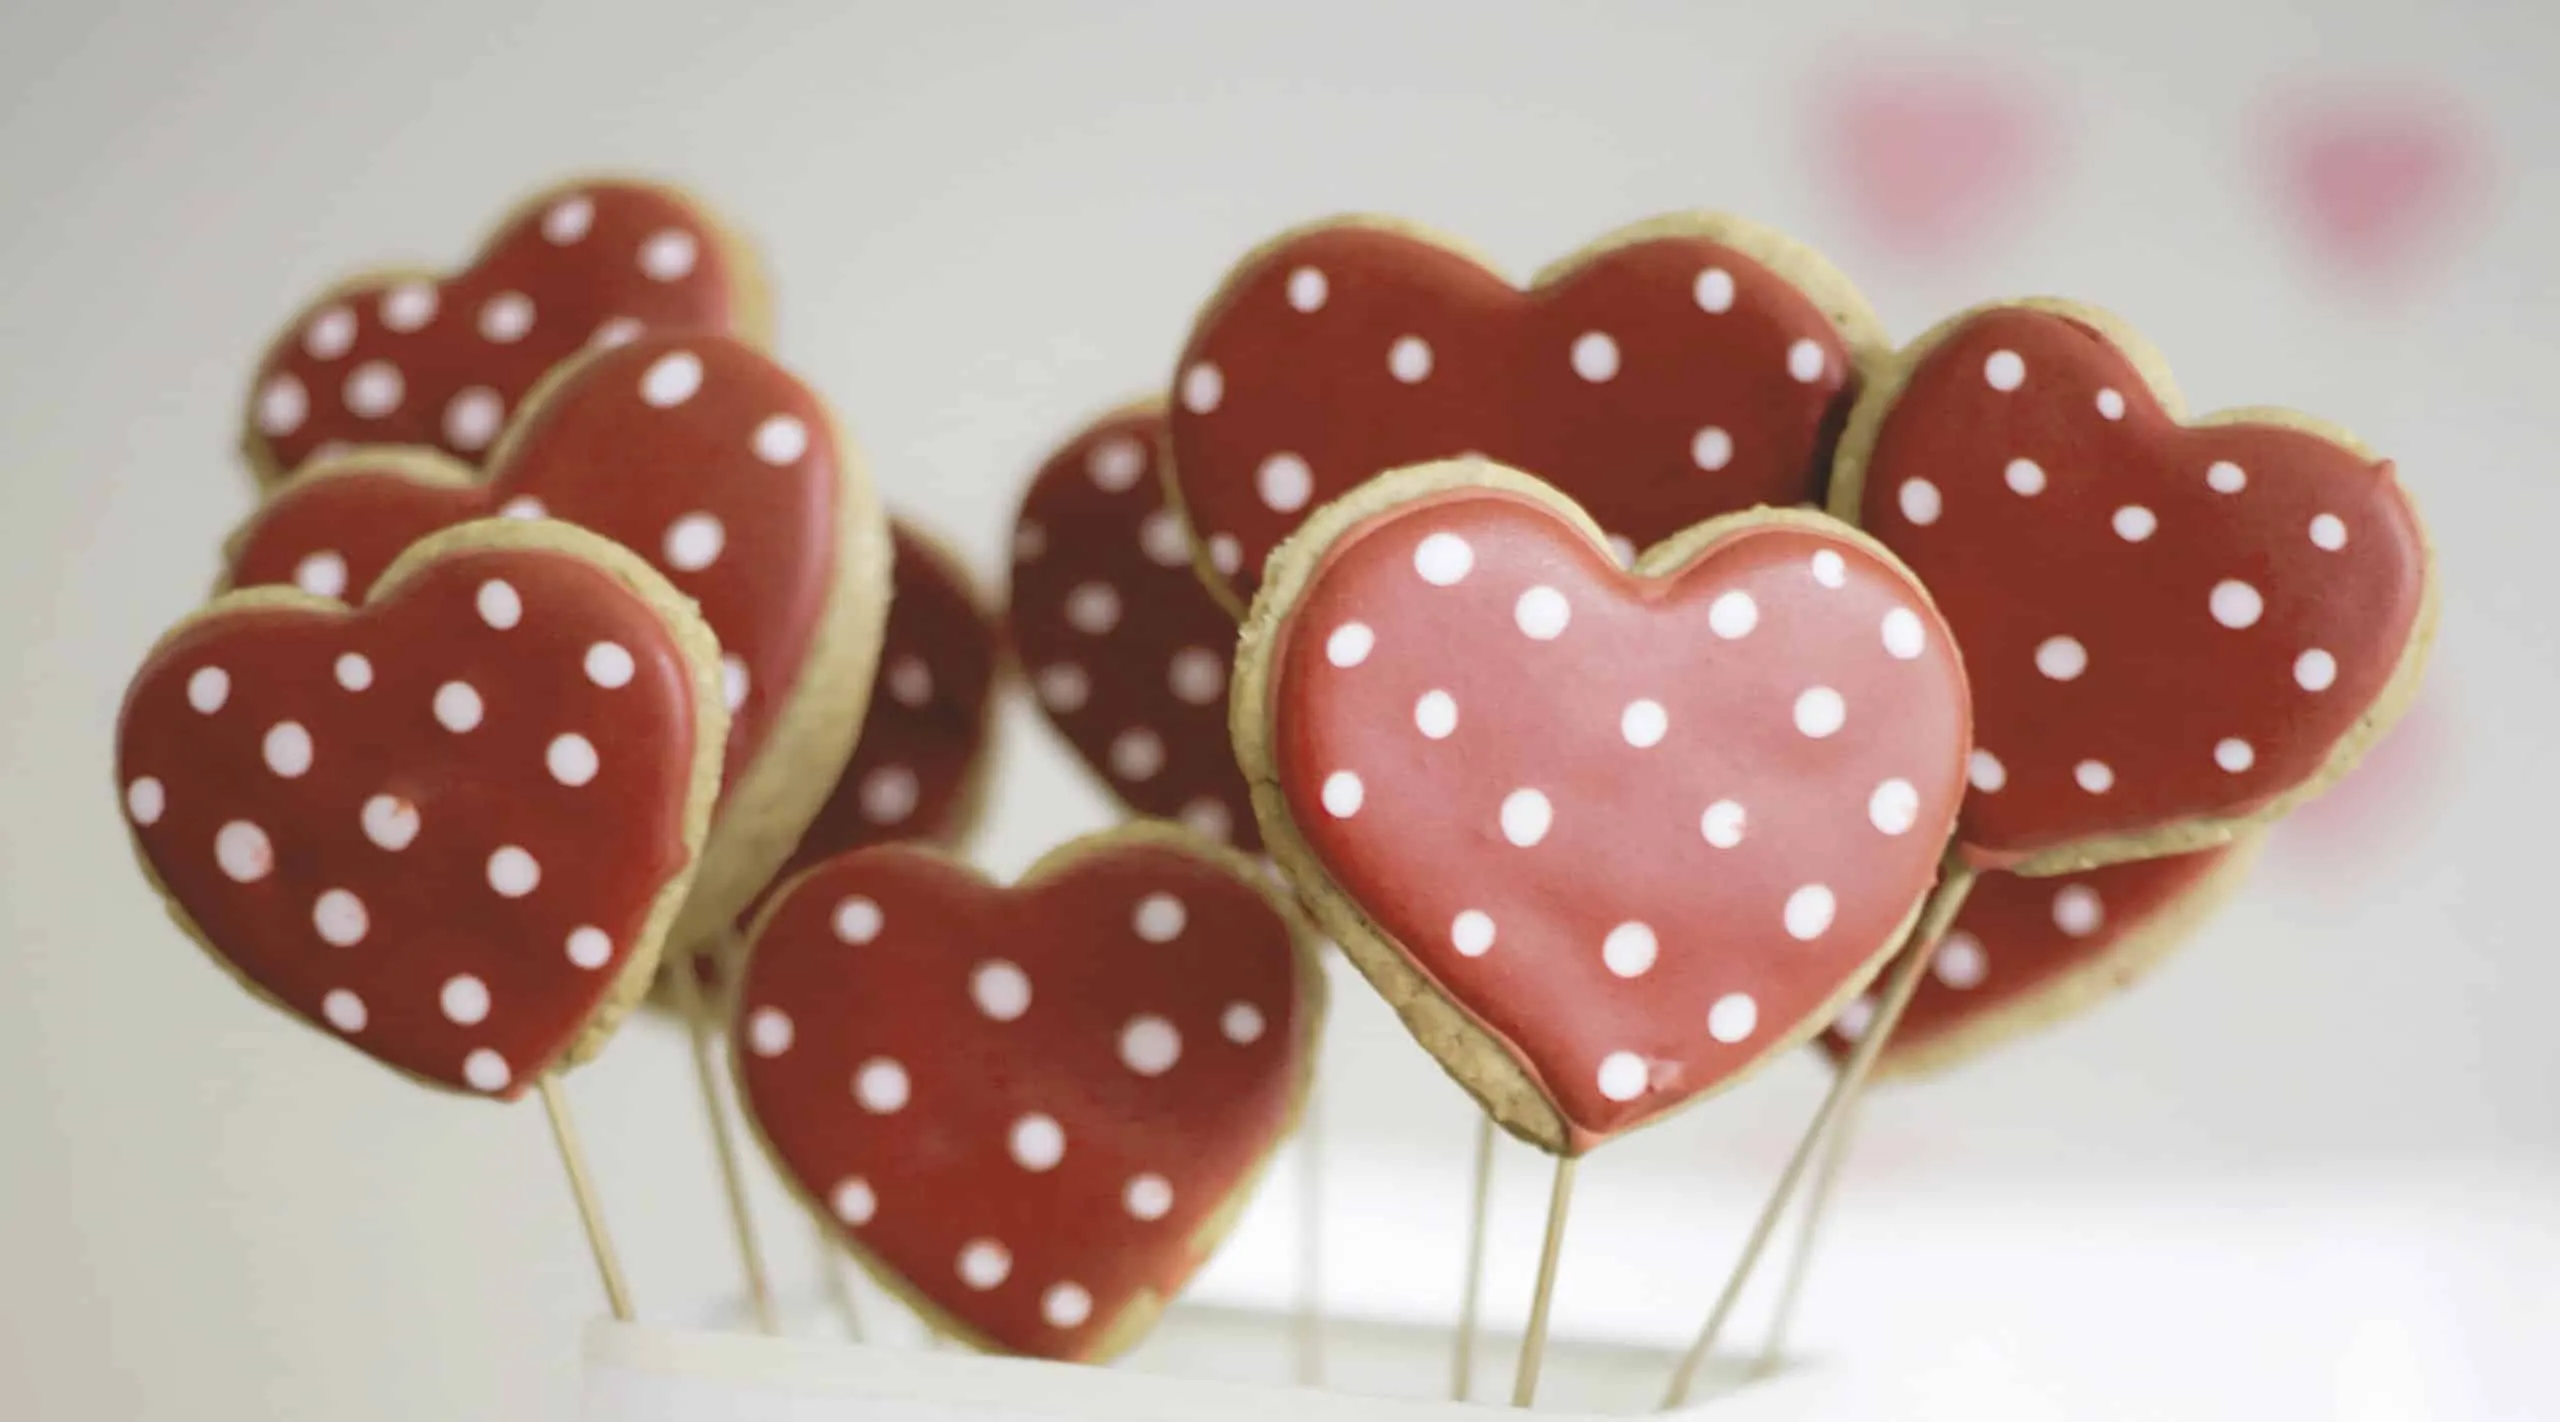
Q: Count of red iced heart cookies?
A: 10